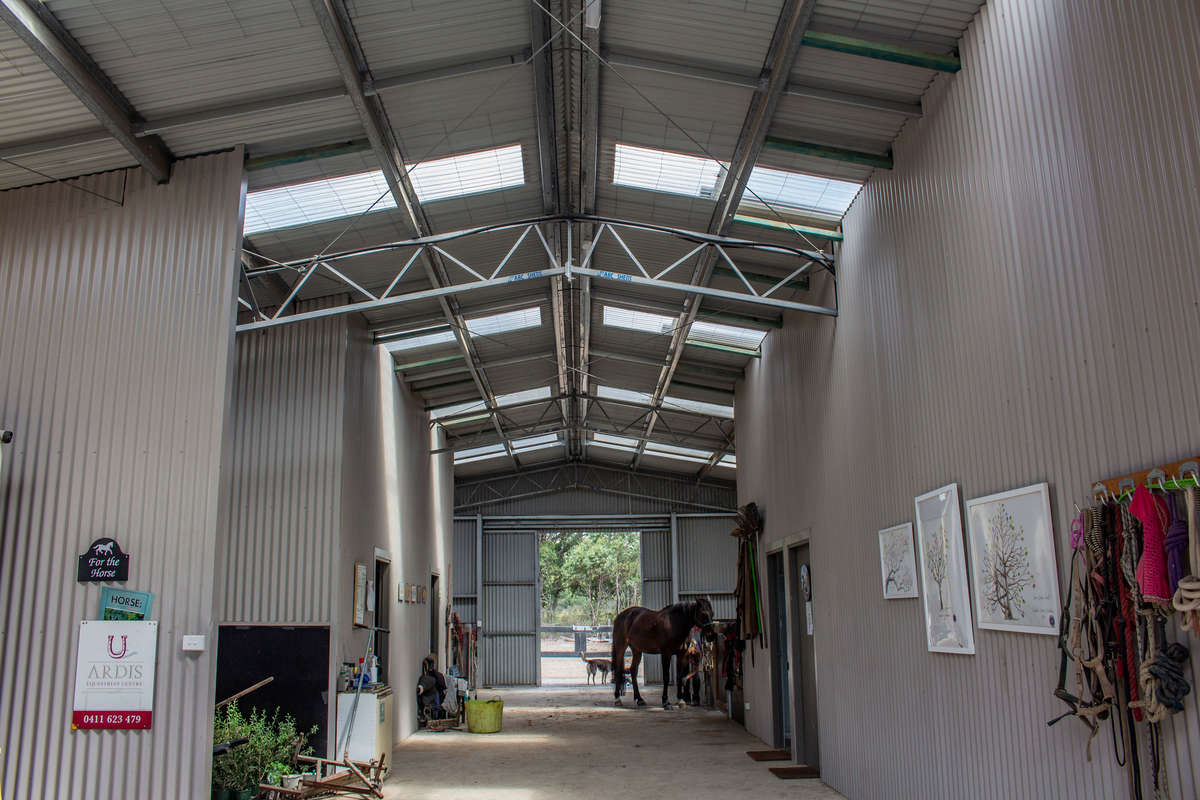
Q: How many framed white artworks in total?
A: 3